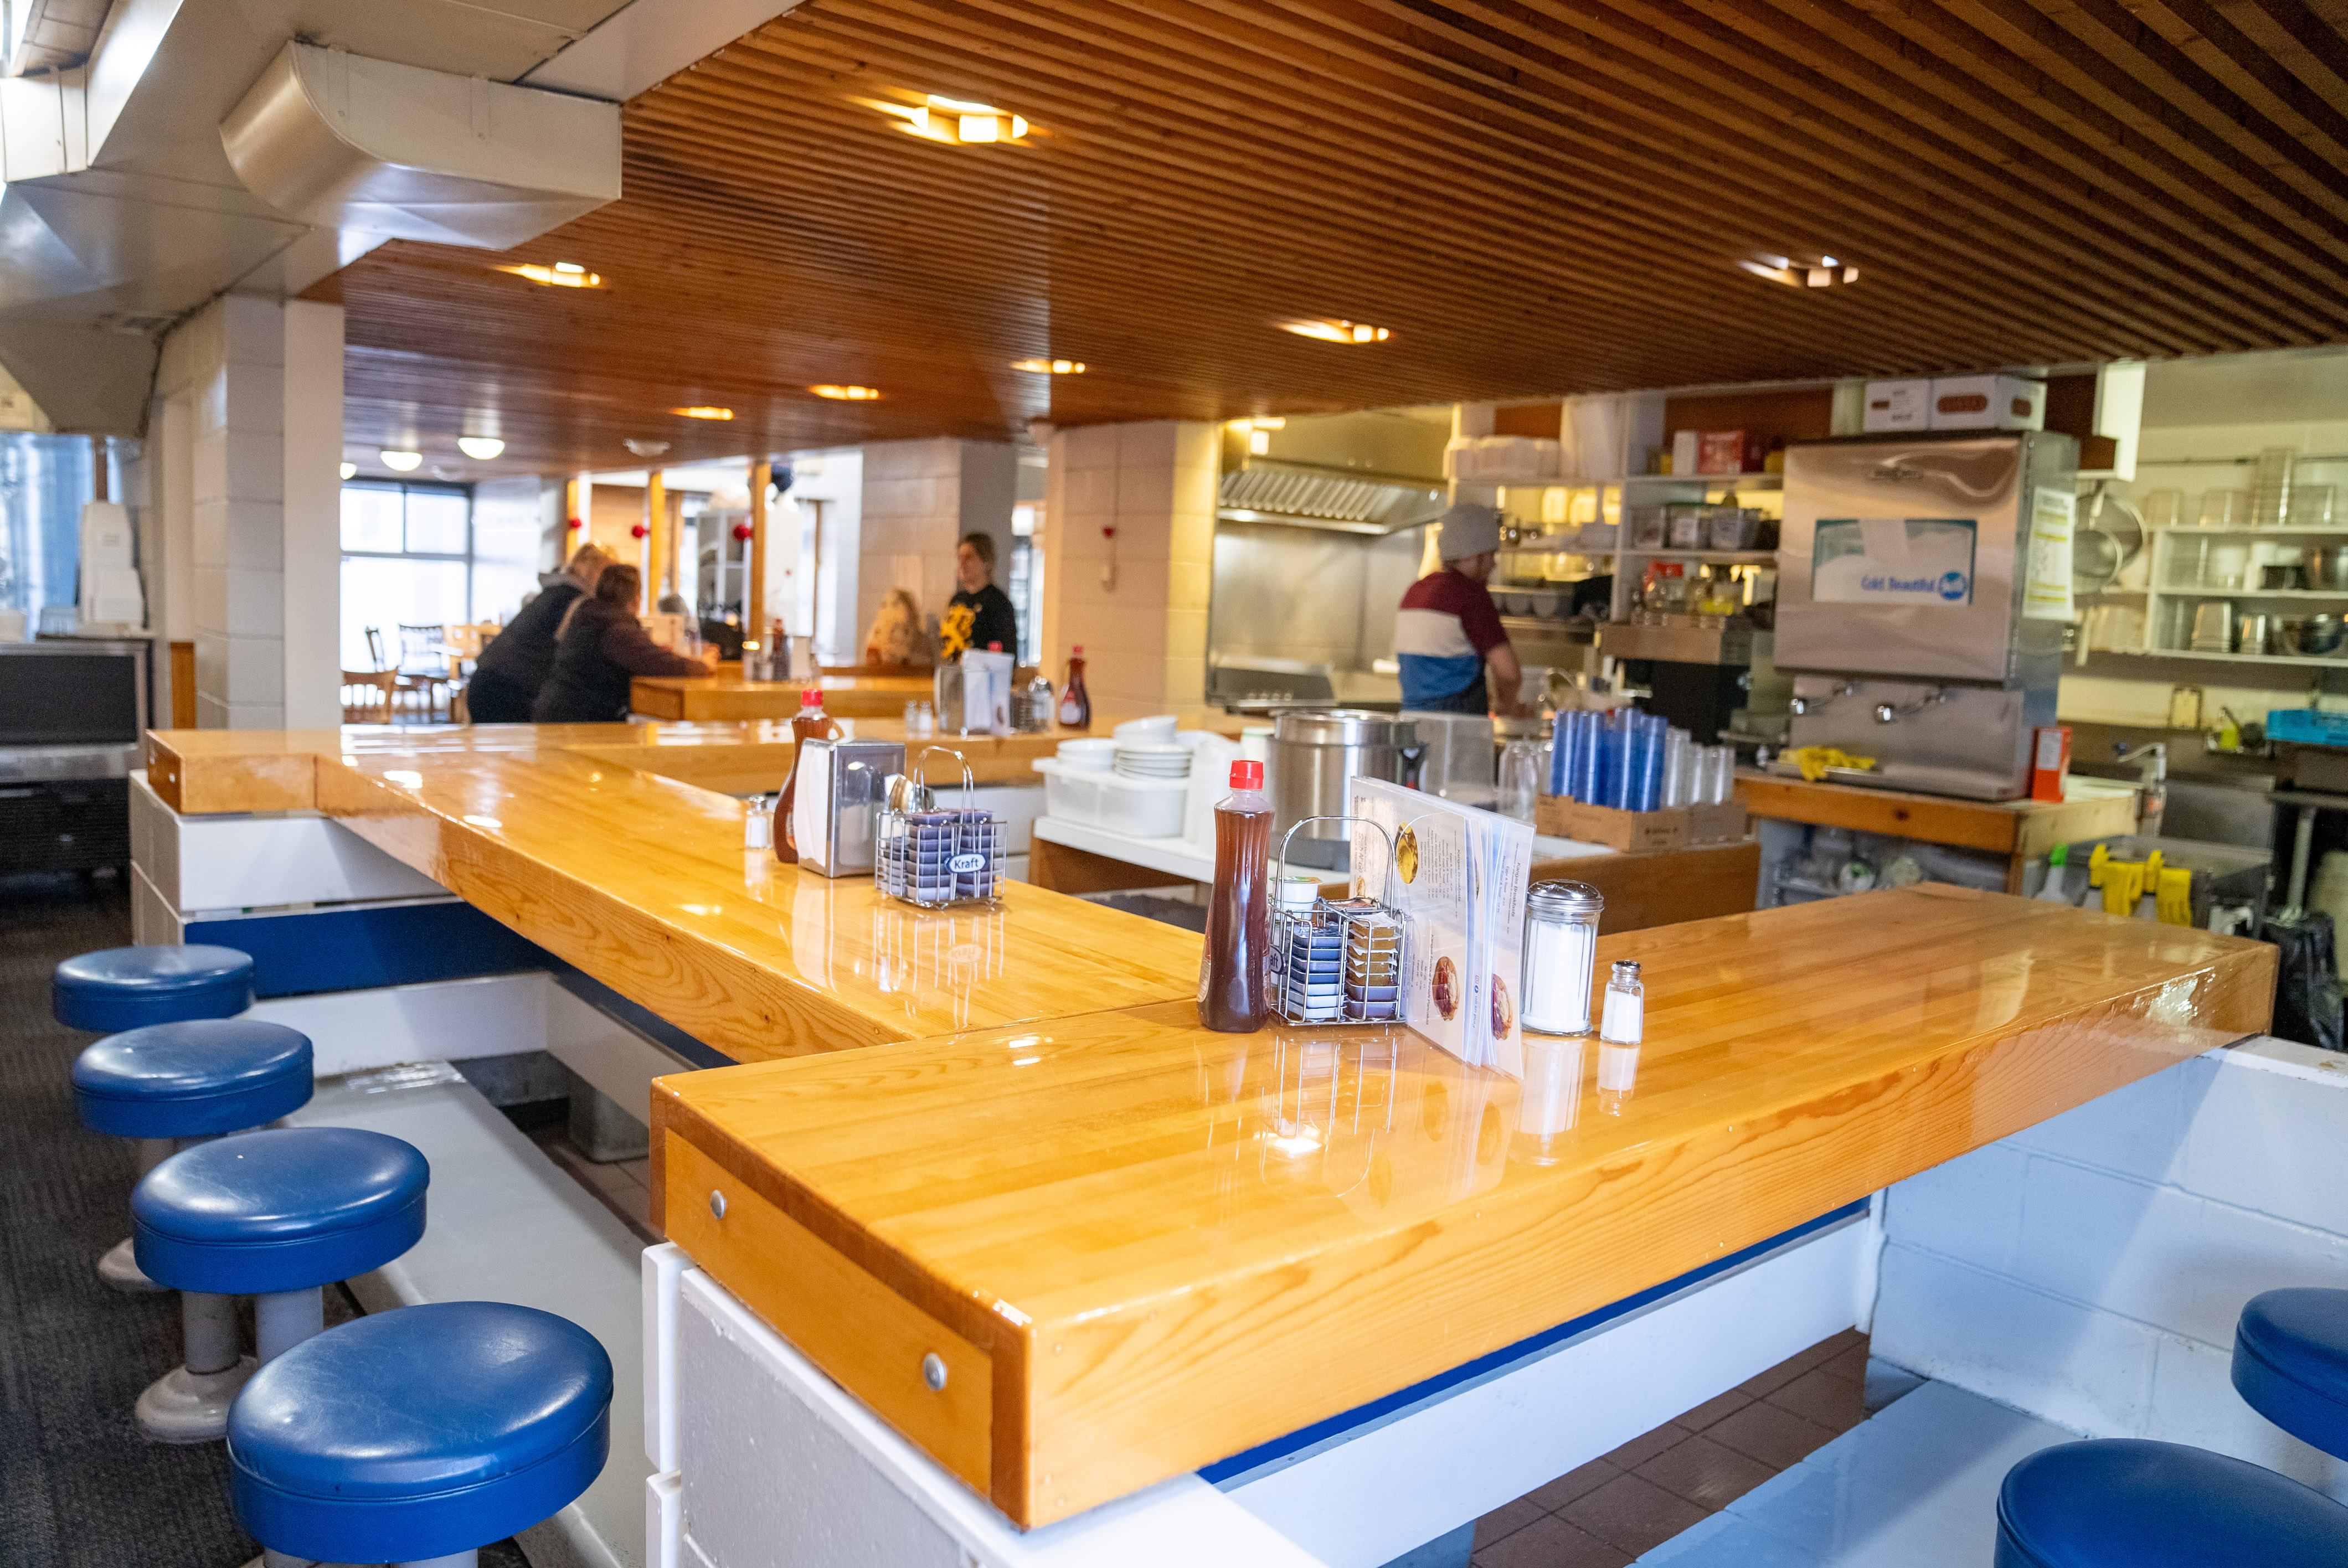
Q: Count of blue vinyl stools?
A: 6